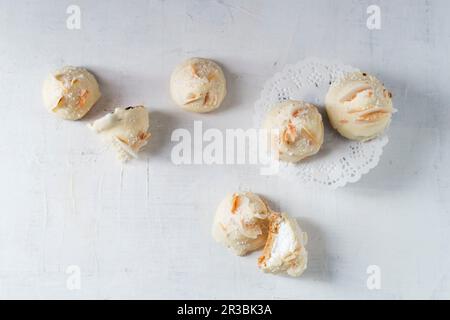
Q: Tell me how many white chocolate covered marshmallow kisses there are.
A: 7